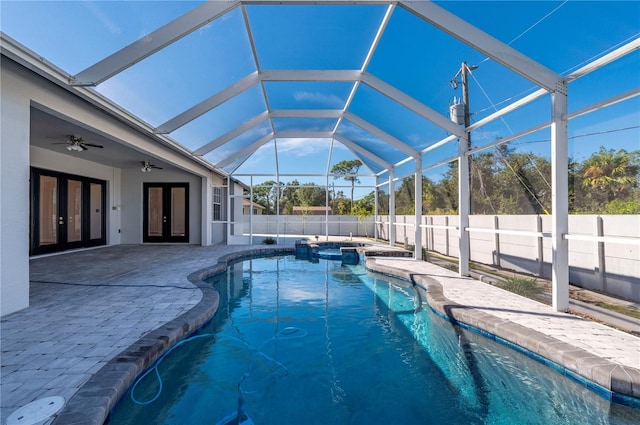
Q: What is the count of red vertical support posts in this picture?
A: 0